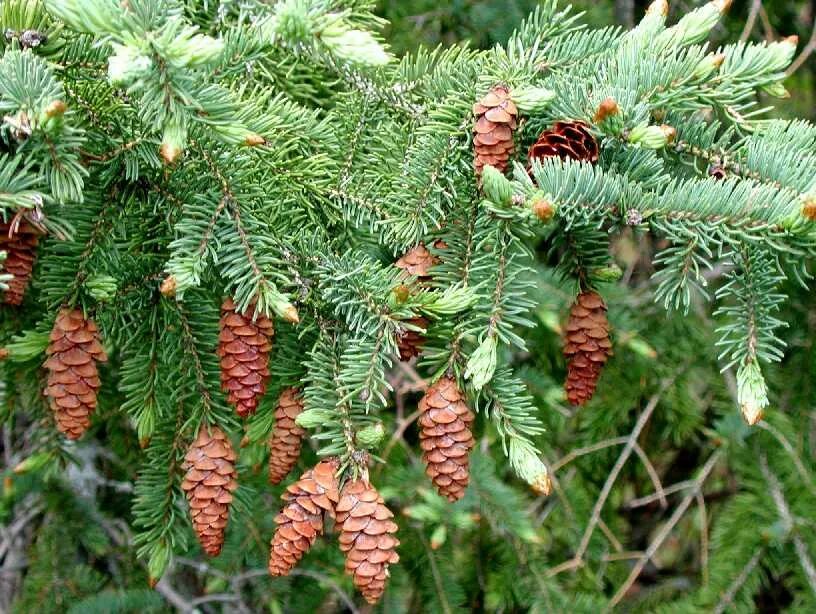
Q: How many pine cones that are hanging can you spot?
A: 12